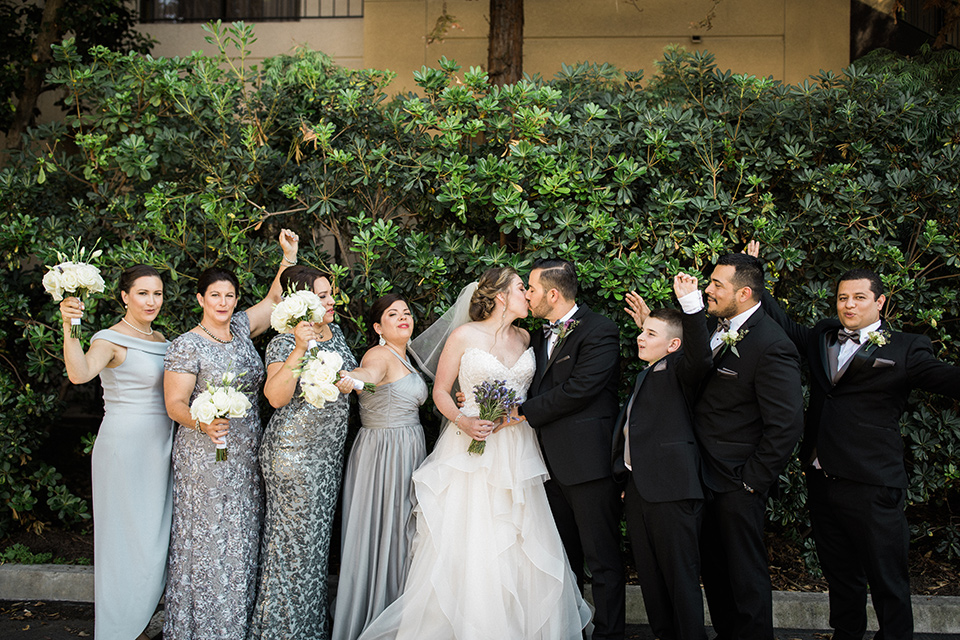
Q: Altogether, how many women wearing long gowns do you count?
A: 5